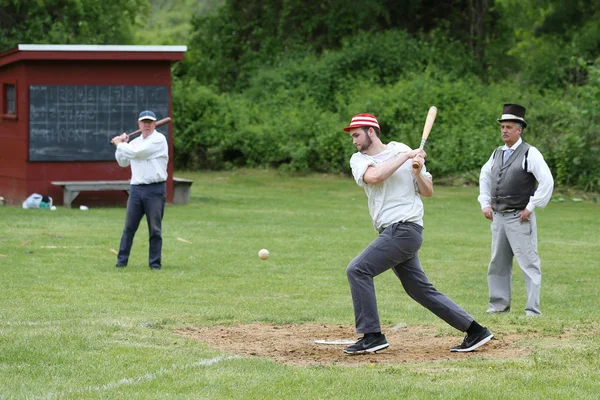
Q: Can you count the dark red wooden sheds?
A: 1